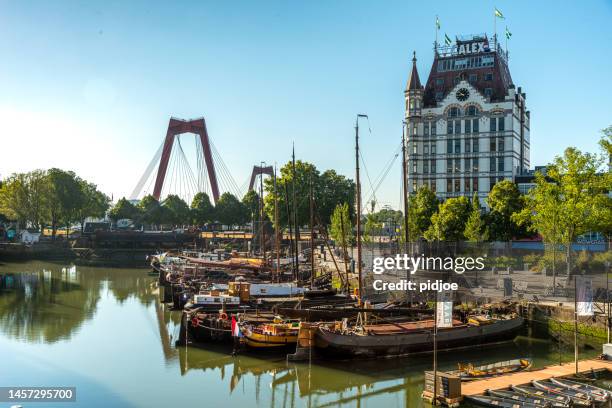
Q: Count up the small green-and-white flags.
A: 4